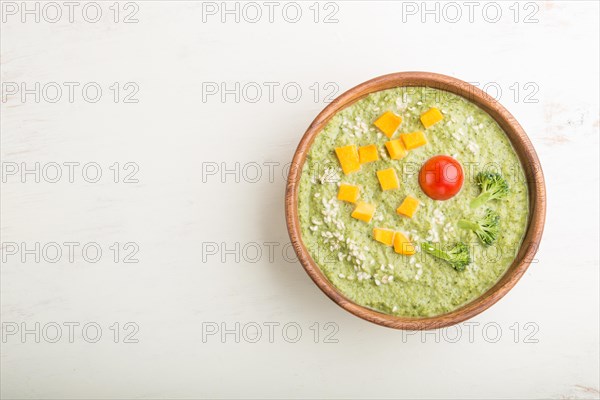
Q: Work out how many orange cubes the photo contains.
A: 12